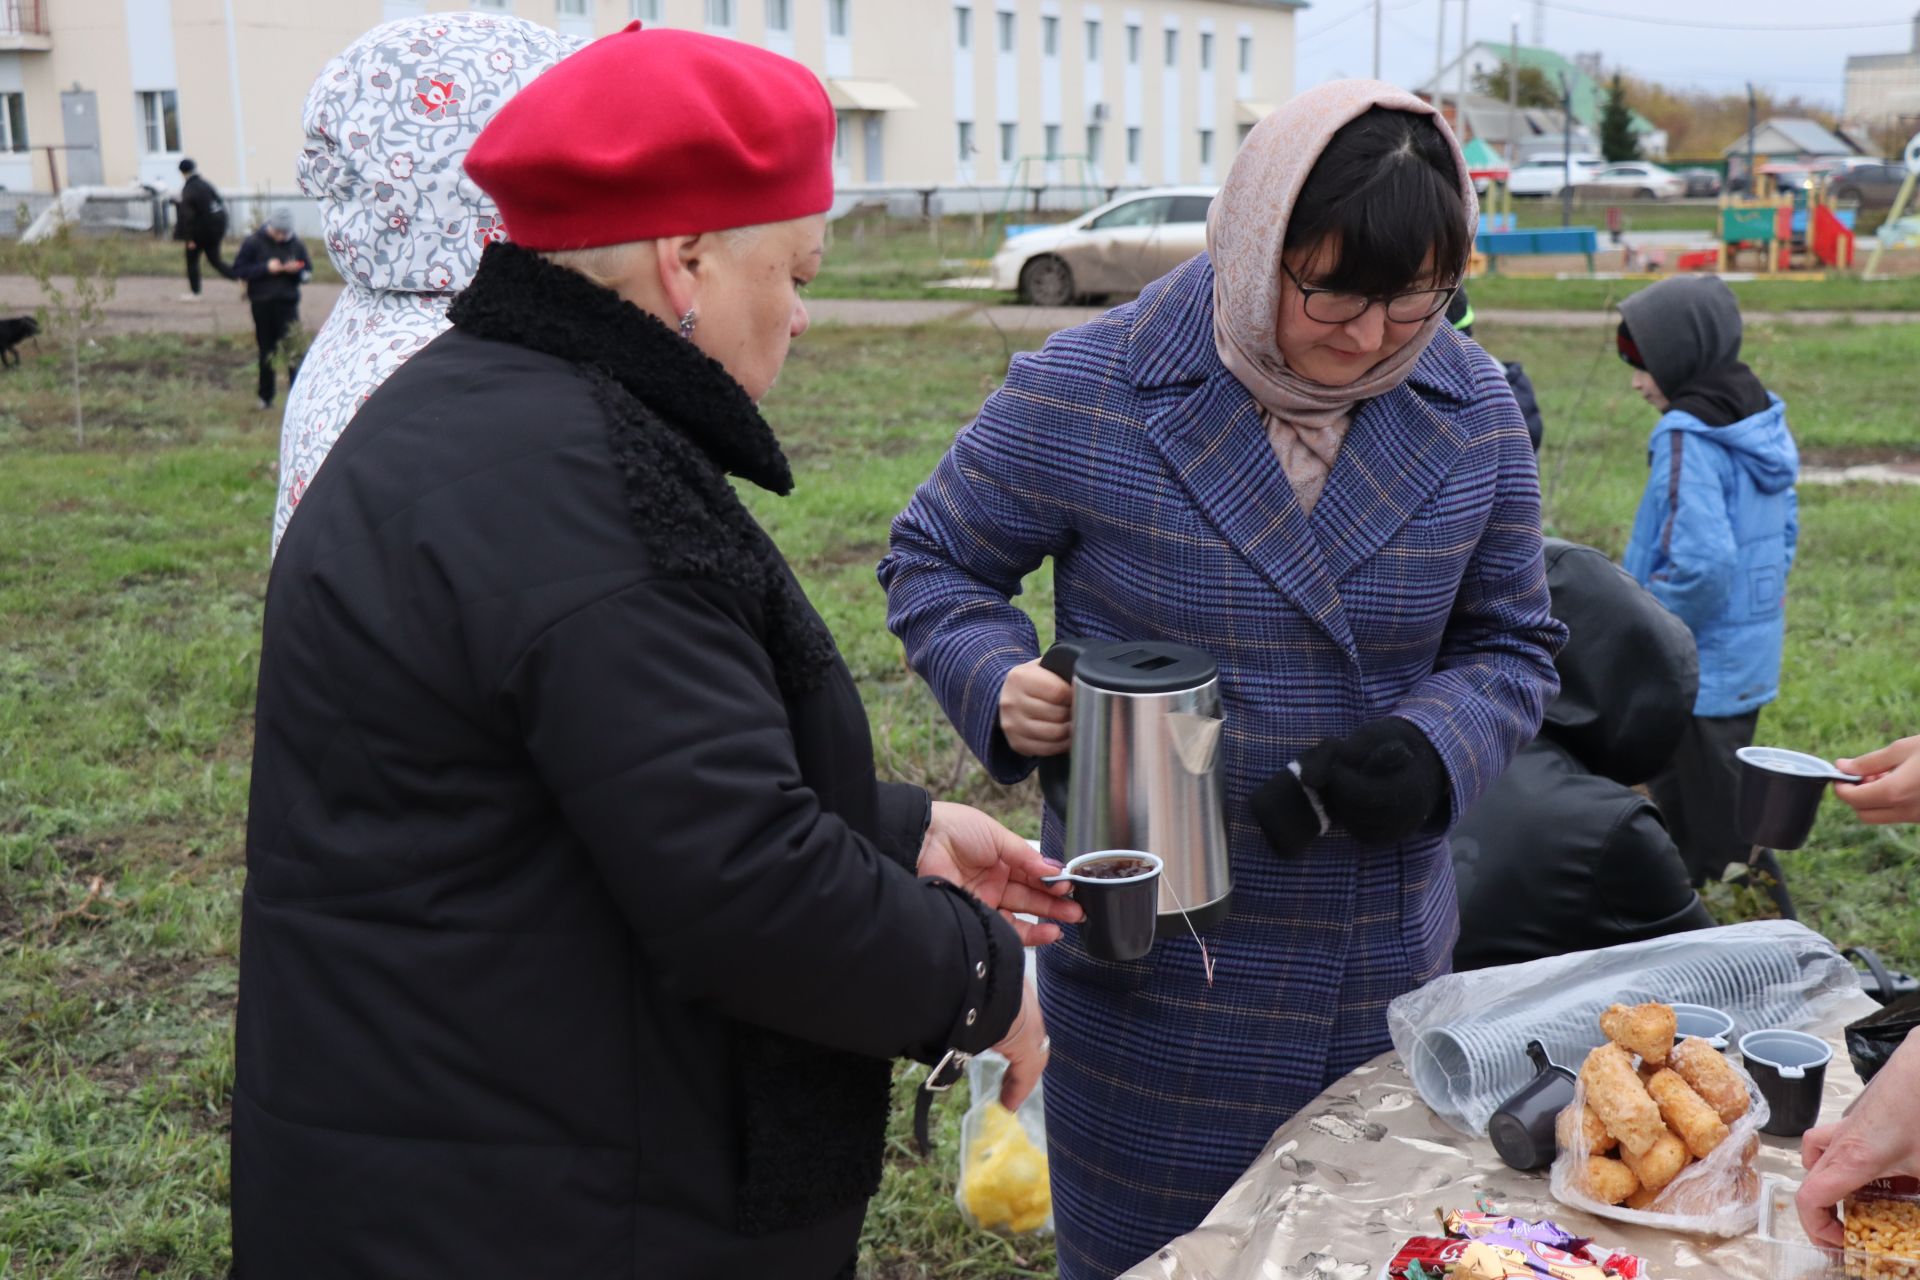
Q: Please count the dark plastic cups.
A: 5